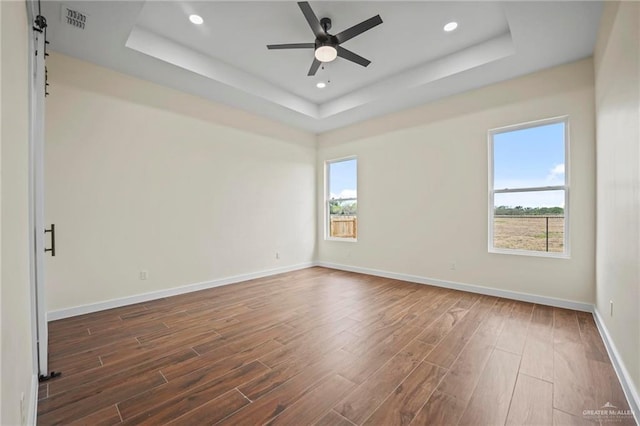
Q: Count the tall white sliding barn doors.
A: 1